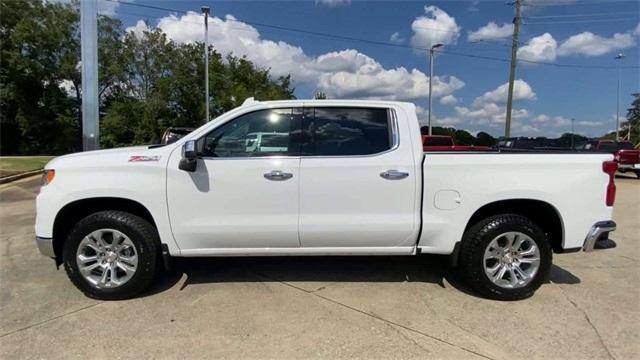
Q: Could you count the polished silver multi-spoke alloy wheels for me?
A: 2